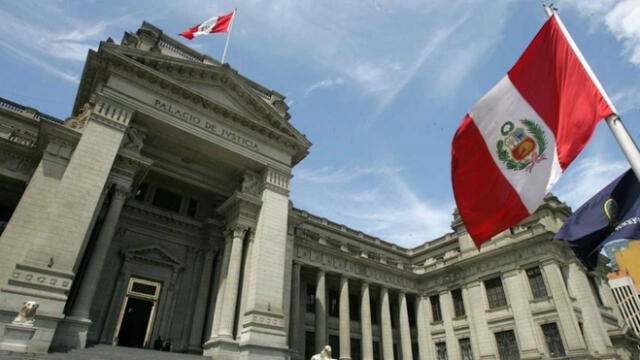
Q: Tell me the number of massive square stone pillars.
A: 2